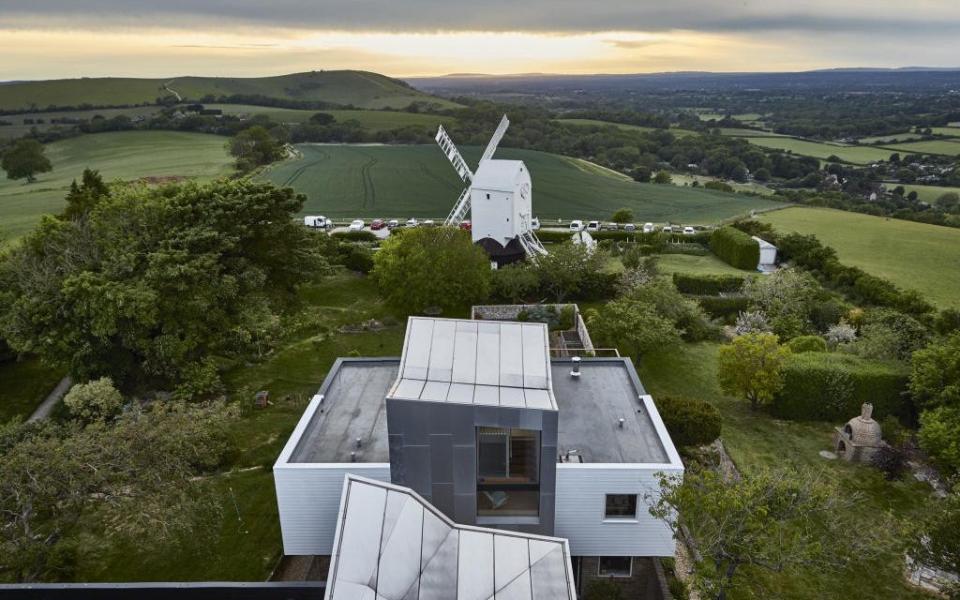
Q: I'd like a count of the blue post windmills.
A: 0